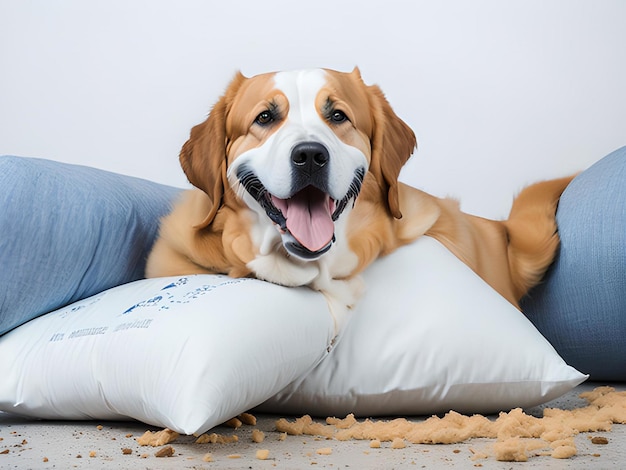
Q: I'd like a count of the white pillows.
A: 2